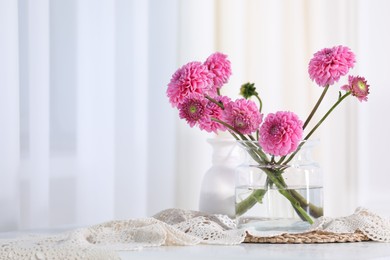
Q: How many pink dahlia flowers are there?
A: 8